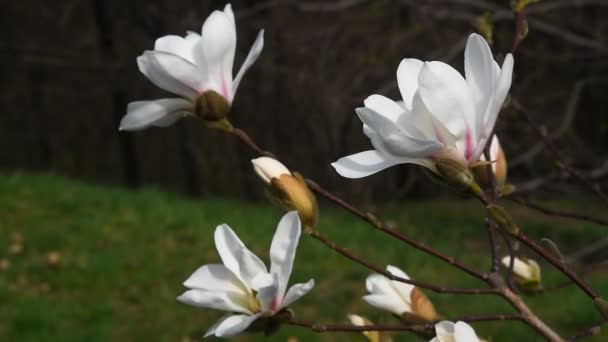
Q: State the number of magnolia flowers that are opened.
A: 3